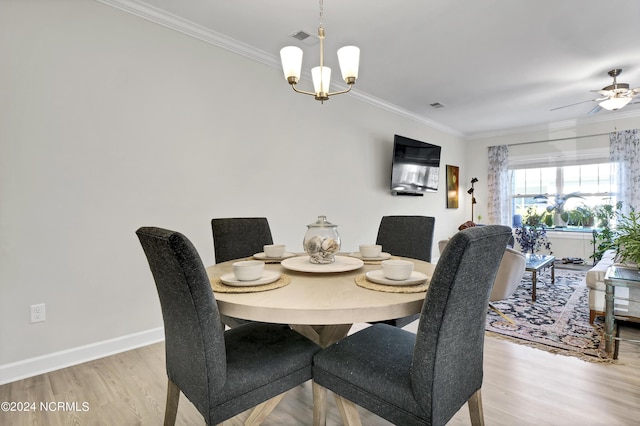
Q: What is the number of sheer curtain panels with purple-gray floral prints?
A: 2